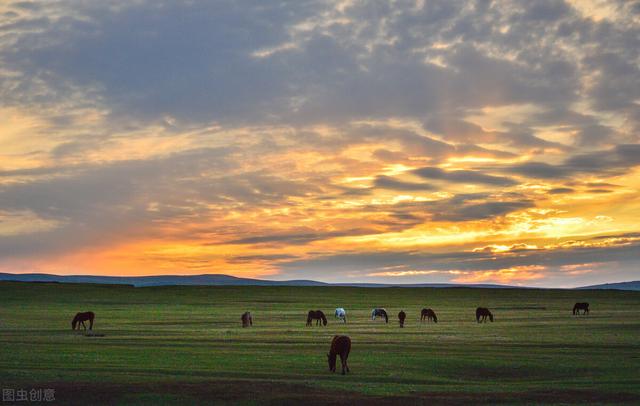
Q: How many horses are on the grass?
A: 10